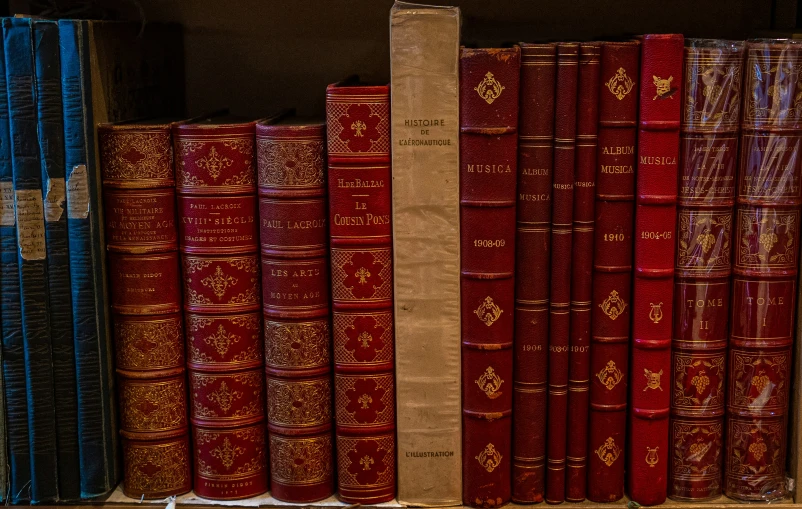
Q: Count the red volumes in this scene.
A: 12